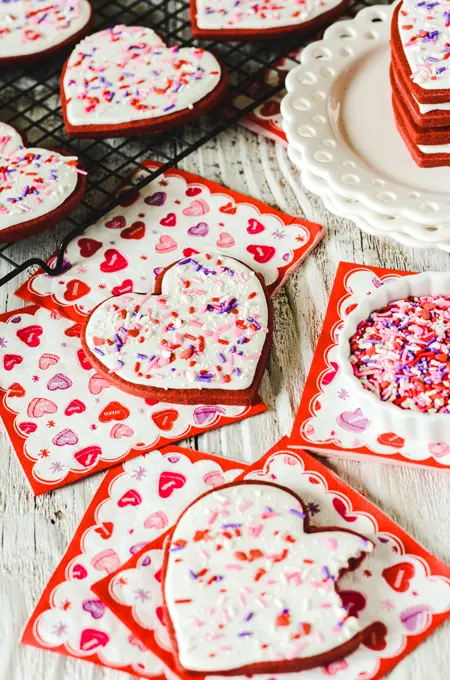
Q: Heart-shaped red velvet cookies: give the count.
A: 10